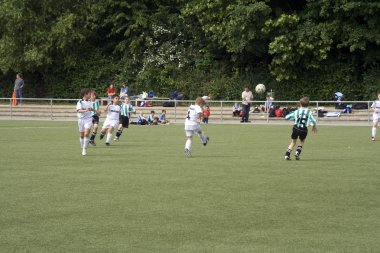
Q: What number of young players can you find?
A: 7